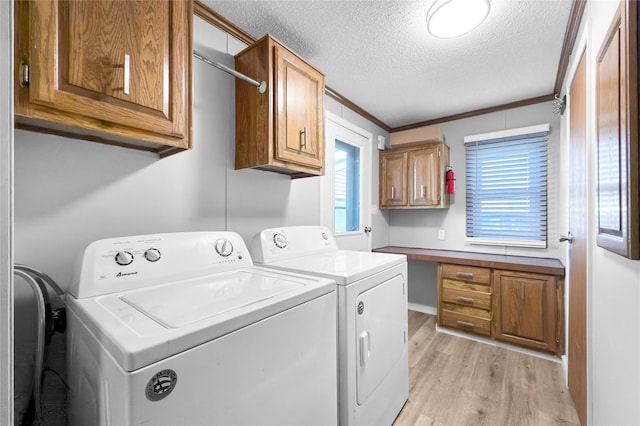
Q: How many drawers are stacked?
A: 3